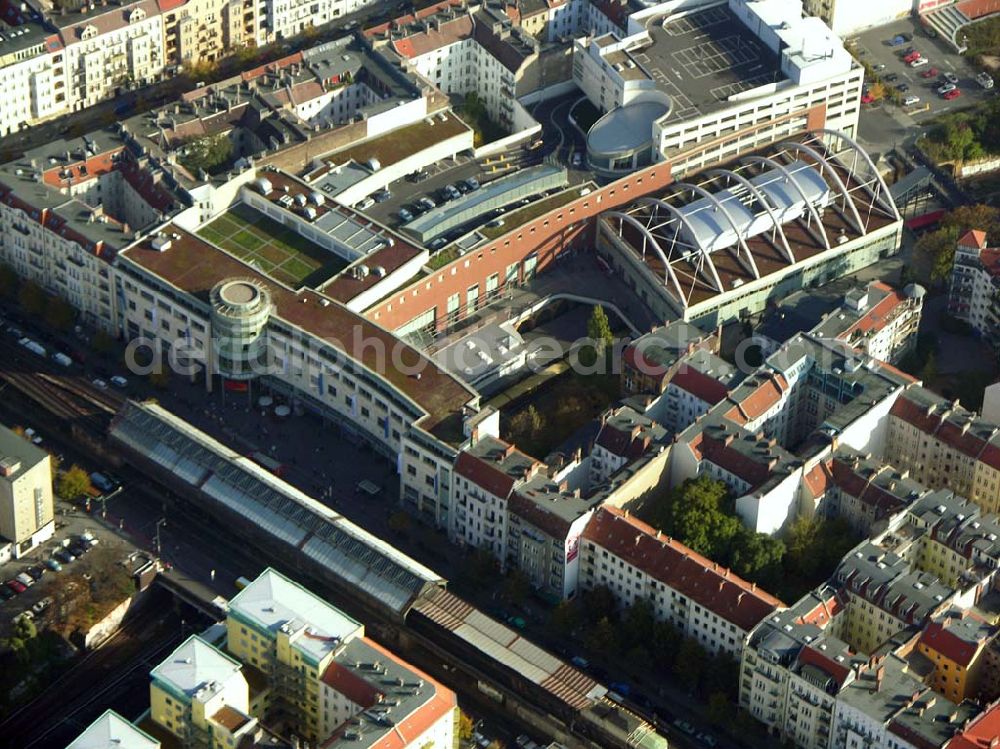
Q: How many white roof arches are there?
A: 7